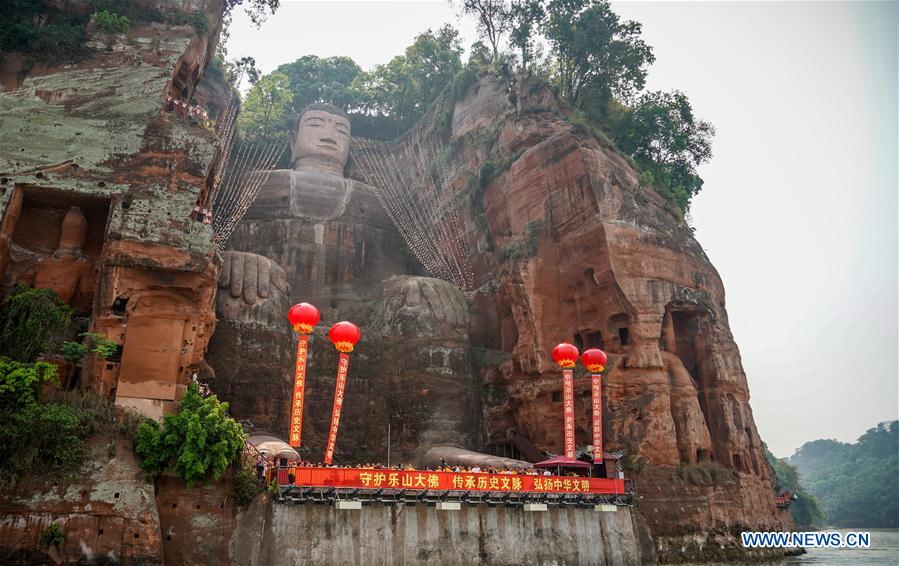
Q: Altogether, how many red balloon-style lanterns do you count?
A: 4